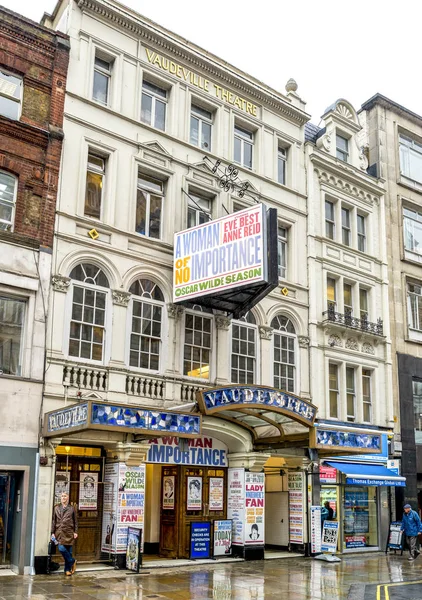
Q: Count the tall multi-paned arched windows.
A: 5